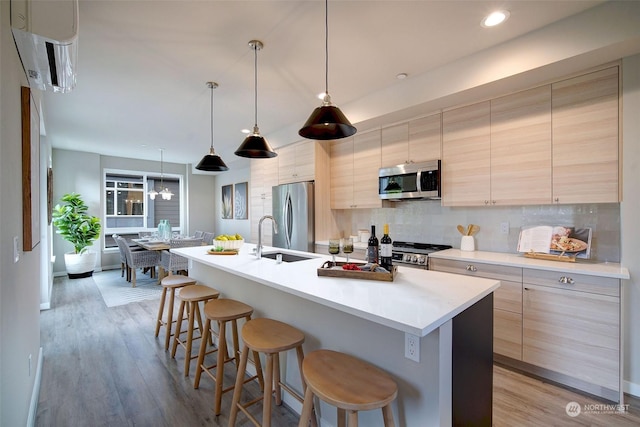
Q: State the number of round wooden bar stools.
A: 5